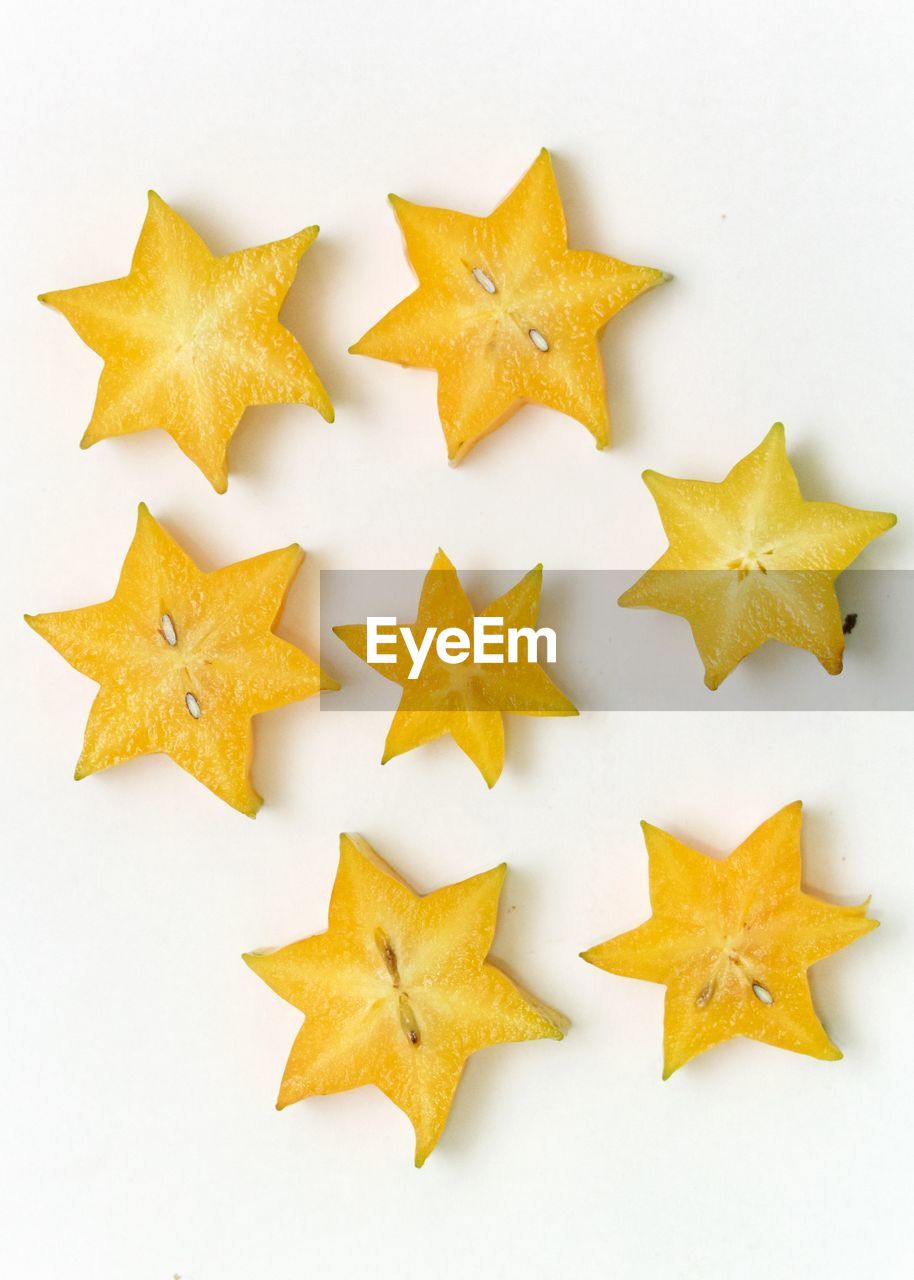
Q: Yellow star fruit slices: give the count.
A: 7